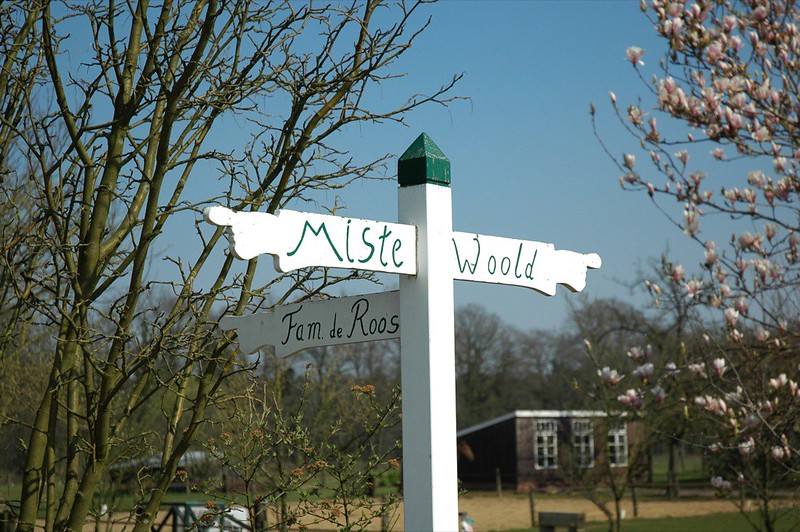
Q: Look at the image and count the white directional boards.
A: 3